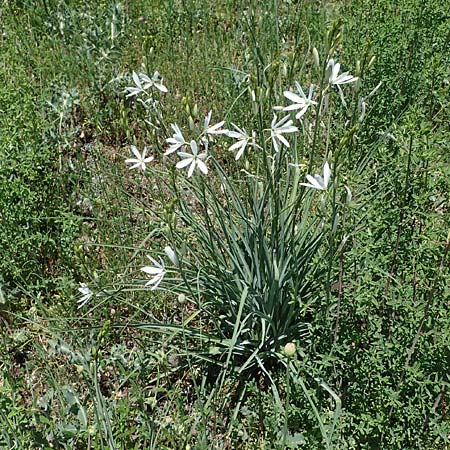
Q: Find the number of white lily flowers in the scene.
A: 13